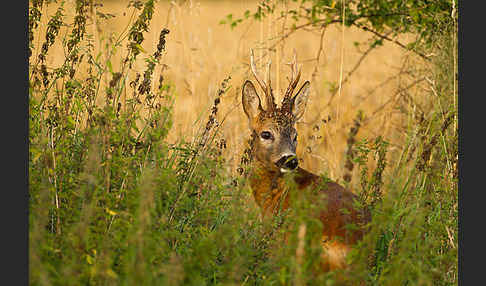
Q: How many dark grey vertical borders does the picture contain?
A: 2